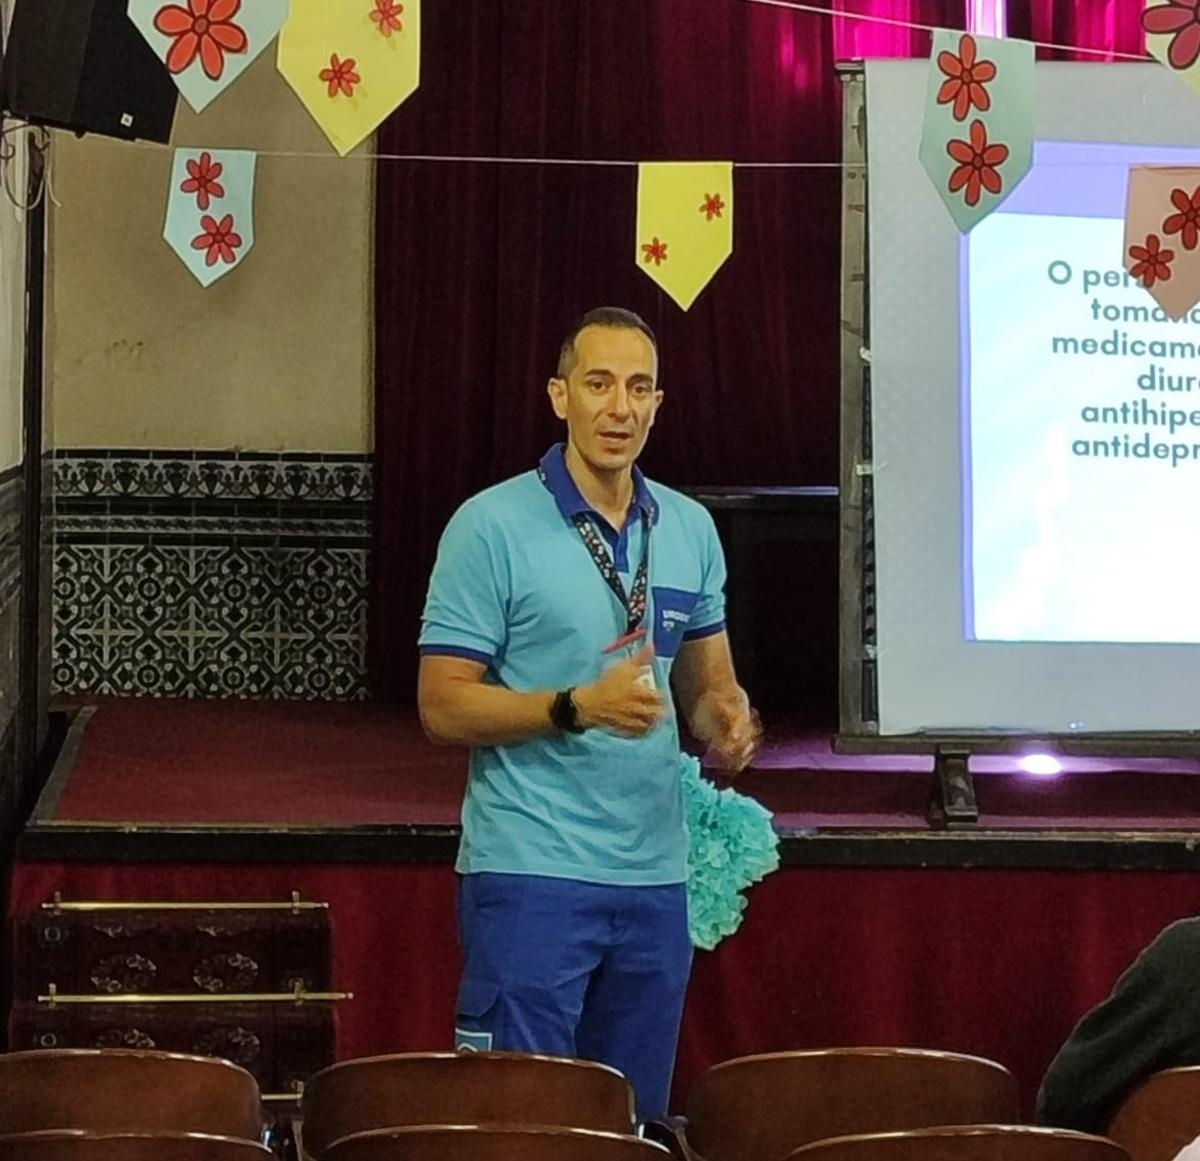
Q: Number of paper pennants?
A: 7